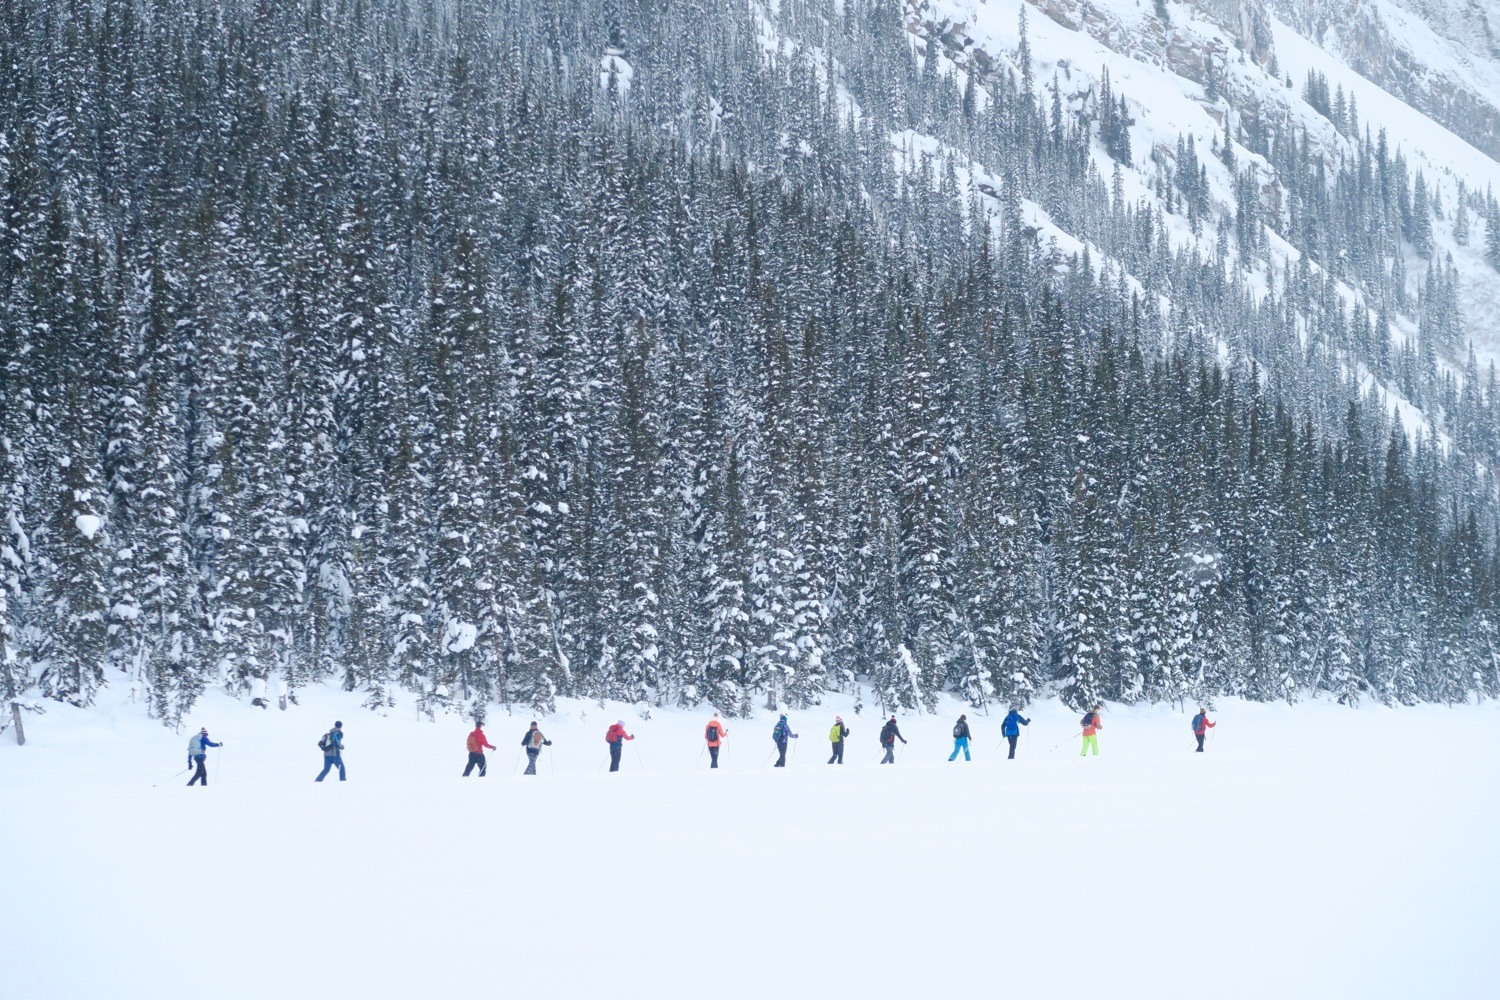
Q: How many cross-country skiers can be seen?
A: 13